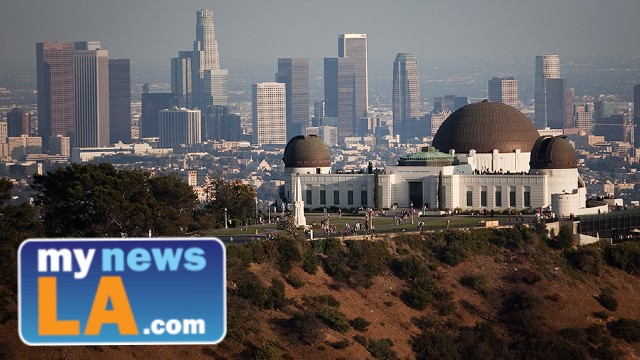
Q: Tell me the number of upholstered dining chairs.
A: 0